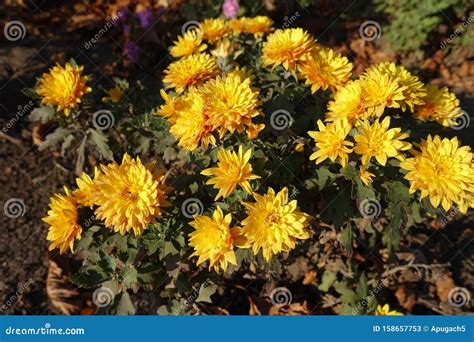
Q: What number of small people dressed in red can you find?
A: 0